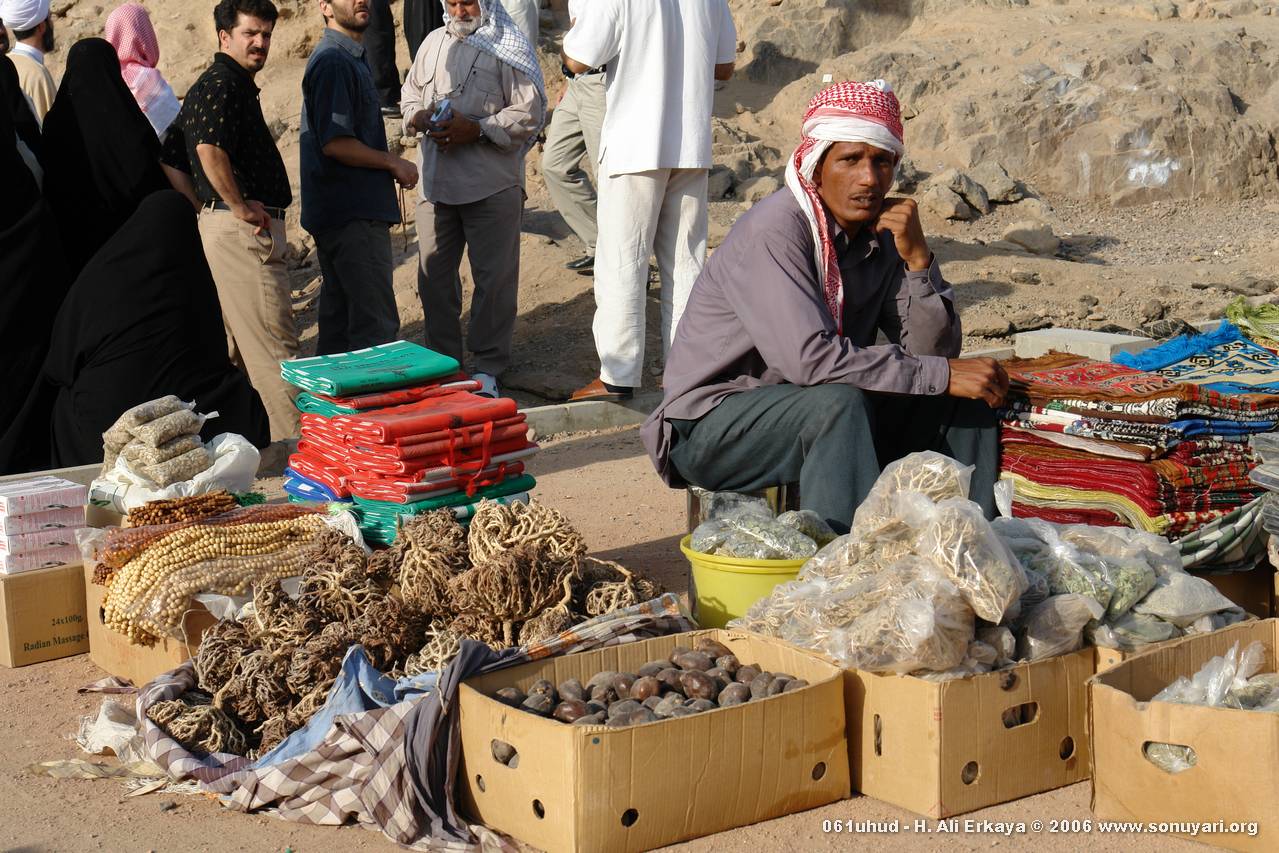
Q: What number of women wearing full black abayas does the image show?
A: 3